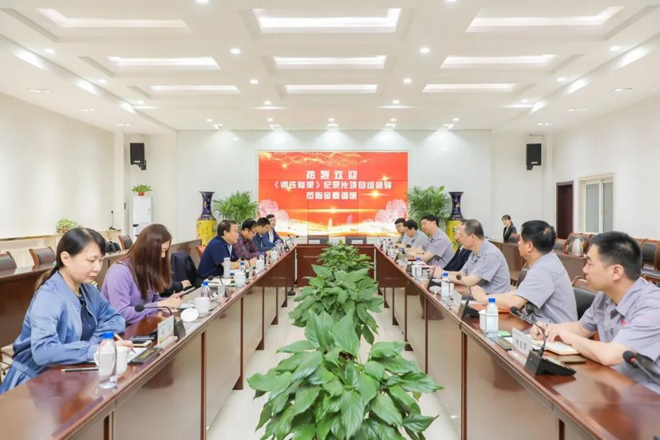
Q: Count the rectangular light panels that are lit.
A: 9